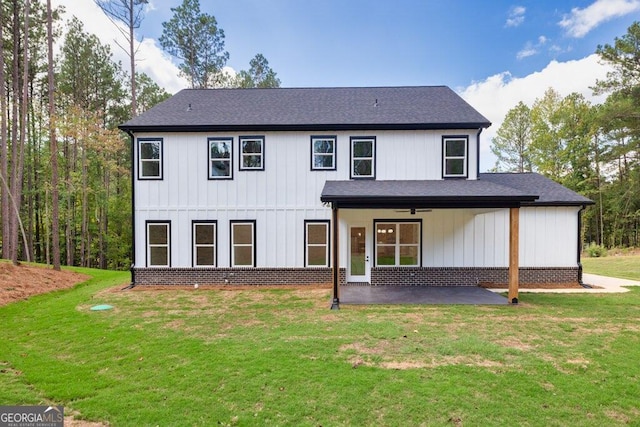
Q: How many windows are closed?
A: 11